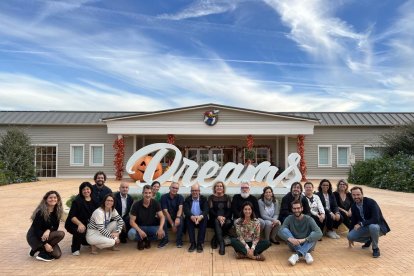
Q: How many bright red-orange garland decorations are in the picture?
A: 4